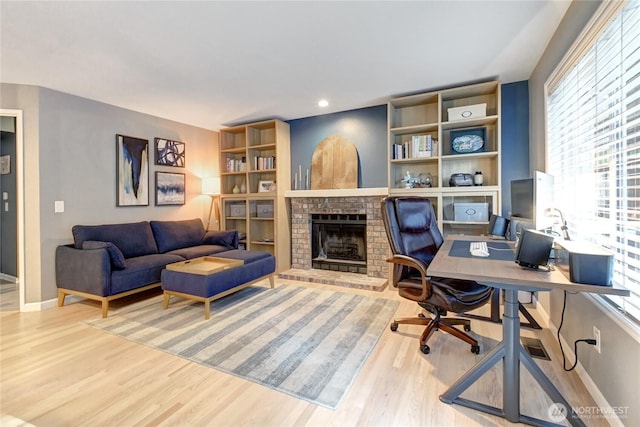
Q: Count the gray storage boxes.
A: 3